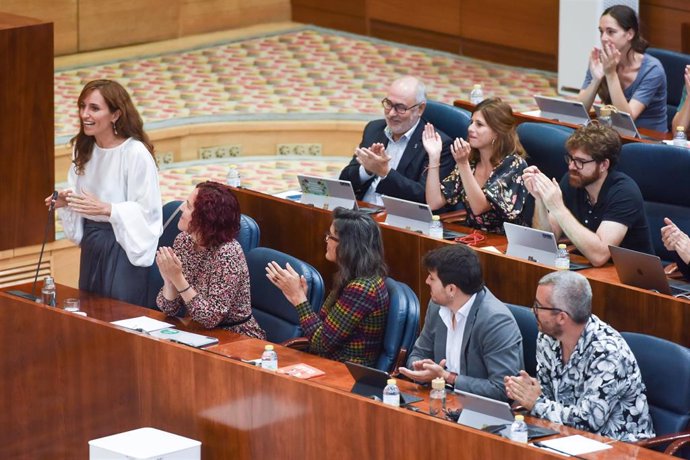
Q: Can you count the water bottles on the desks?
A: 11